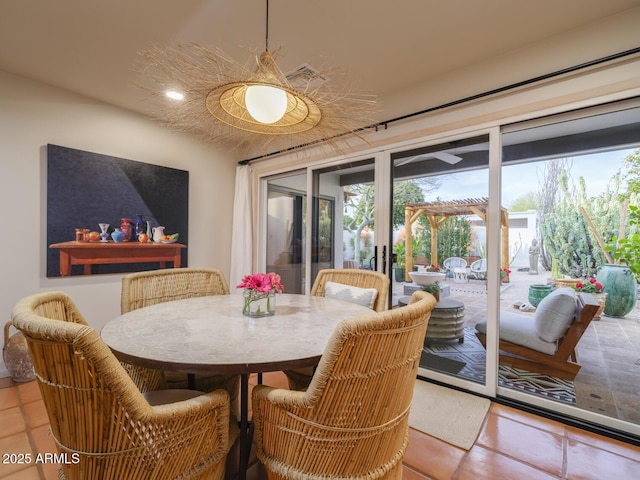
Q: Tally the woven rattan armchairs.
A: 4